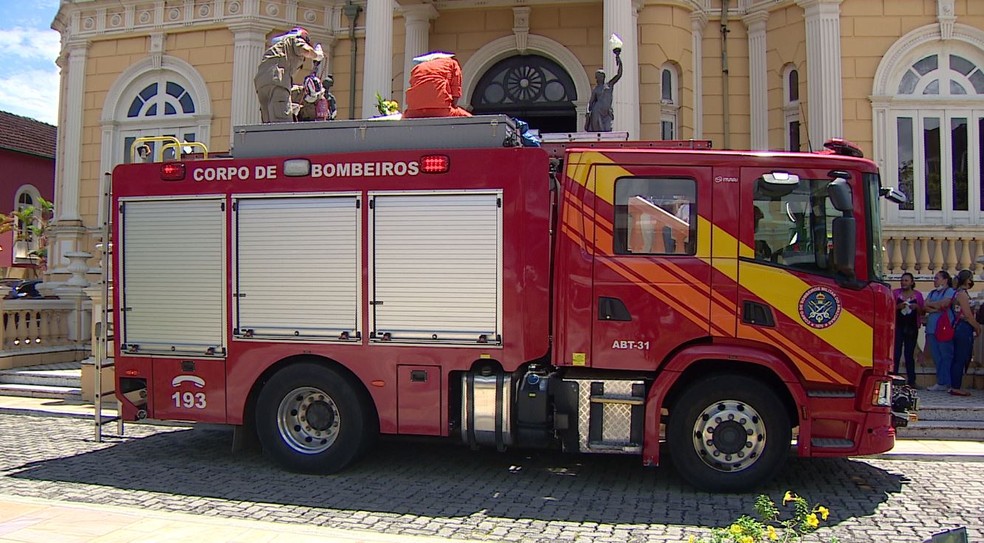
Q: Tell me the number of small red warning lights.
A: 2